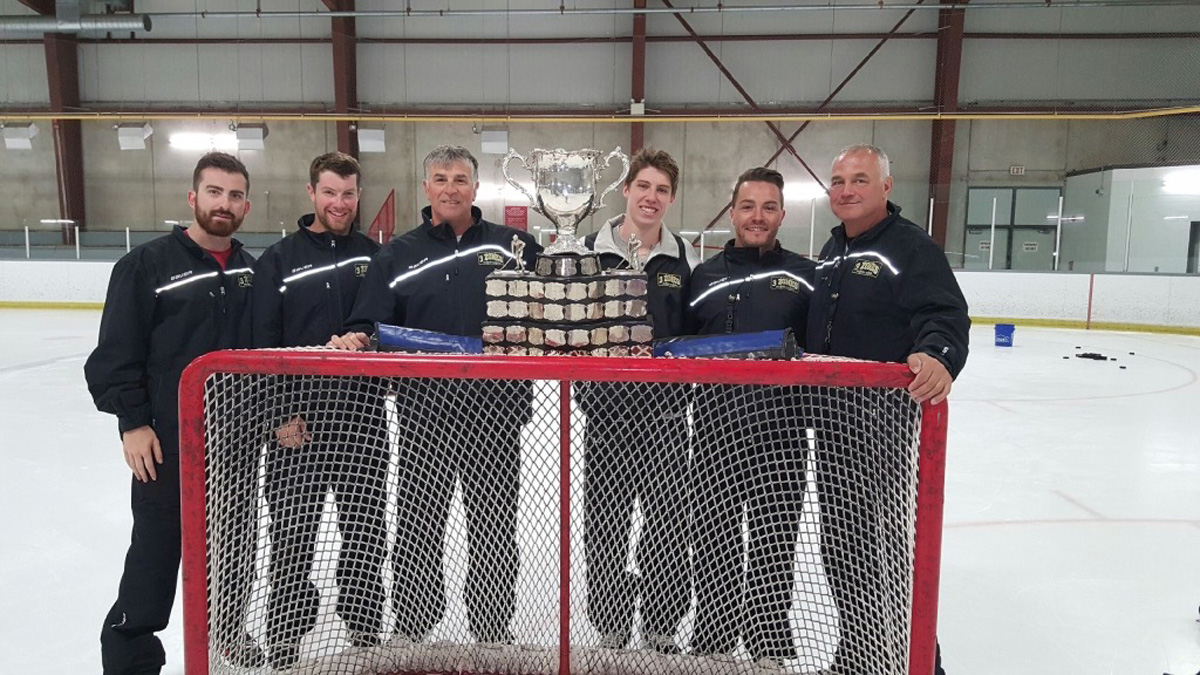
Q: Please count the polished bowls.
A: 1